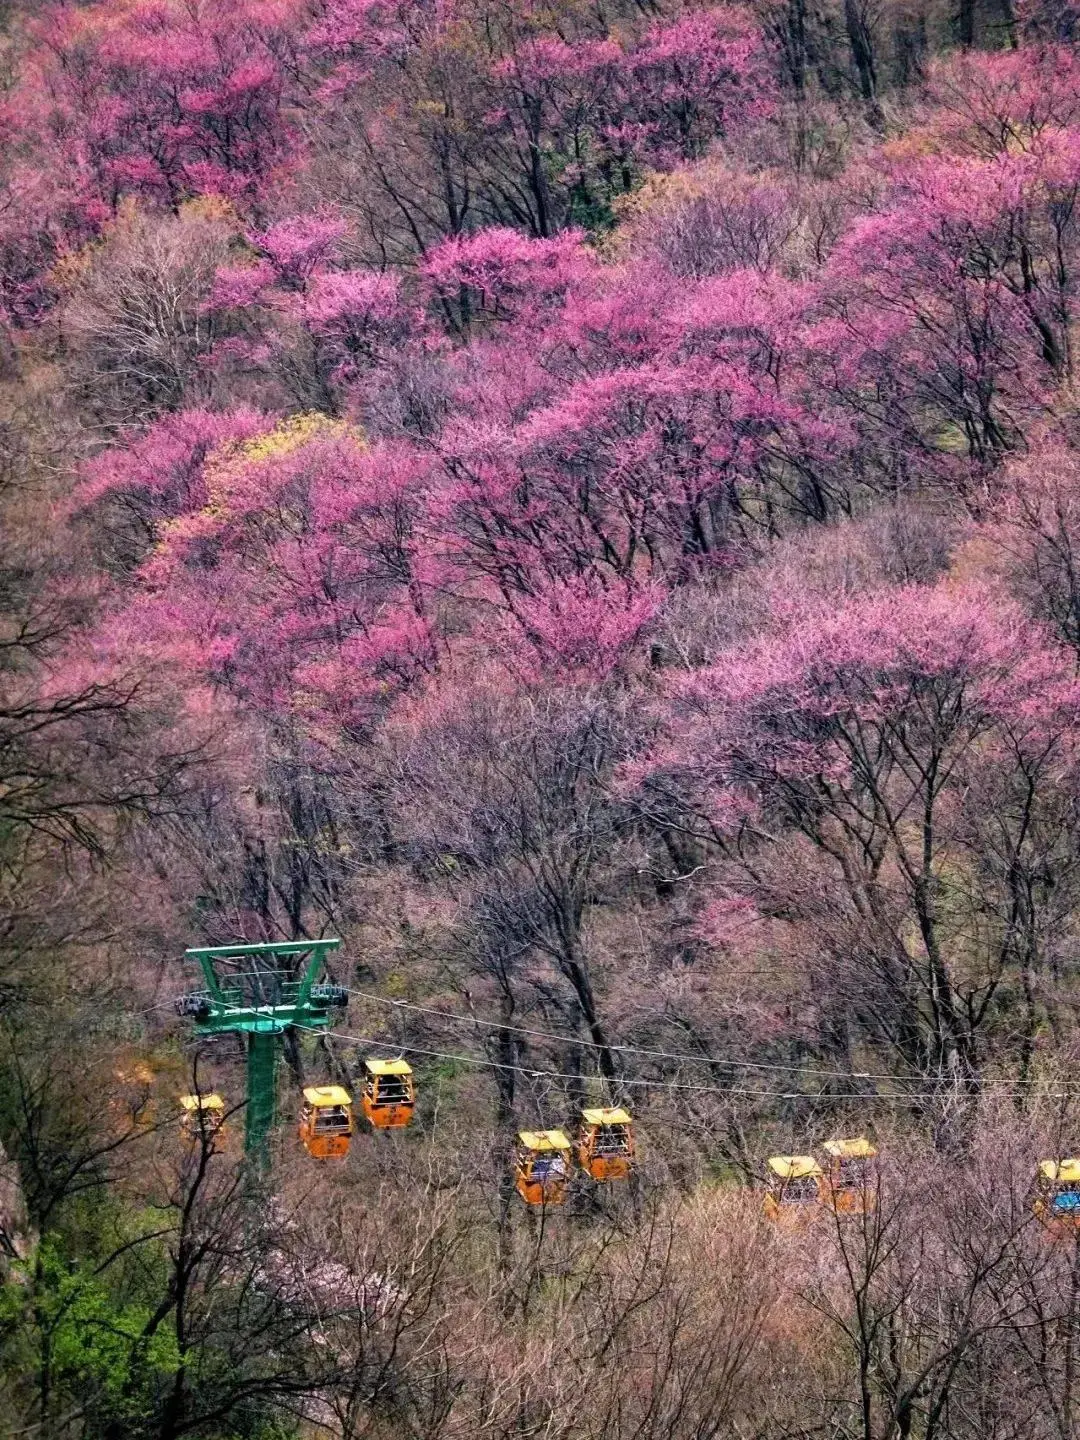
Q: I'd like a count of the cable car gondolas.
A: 8